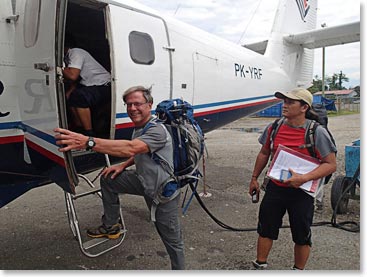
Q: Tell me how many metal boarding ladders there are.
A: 1